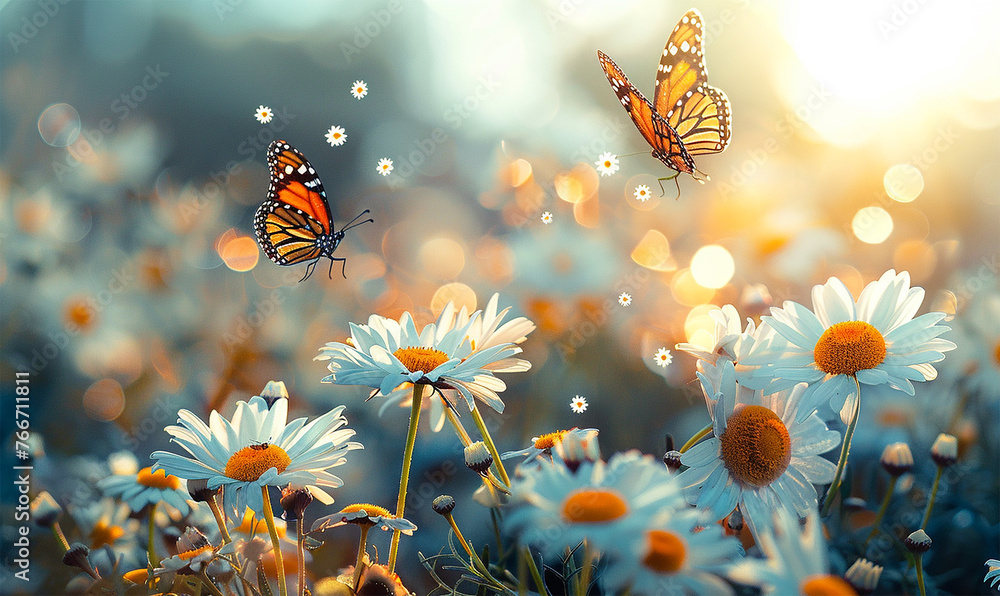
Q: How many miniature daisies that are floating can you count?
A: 10